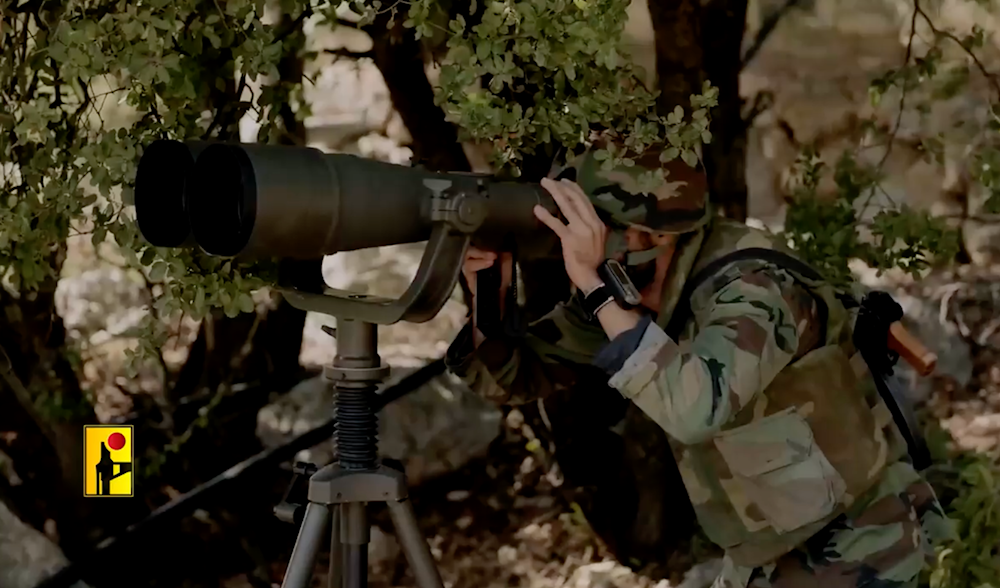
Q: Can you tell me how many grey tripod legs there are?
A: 3